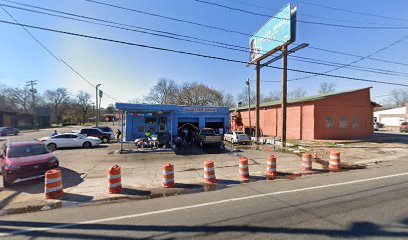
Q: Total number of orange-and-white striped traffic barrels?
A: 8